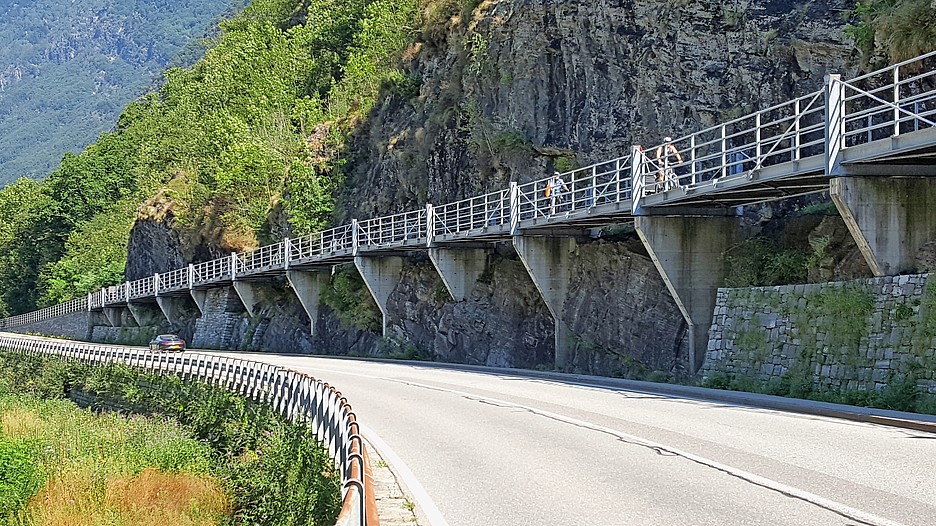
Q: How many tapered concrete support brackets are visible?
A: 11